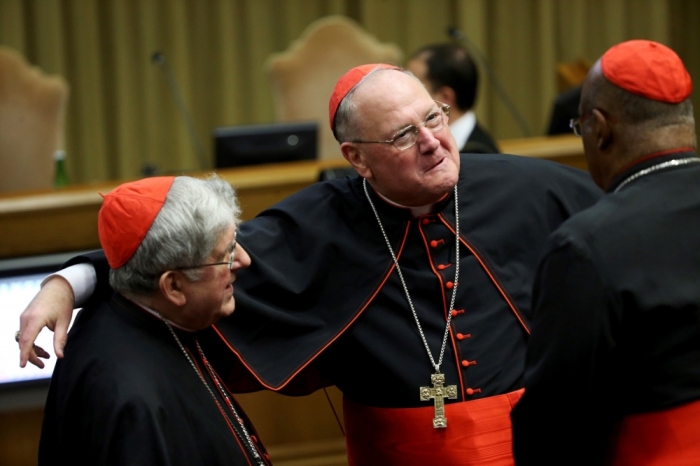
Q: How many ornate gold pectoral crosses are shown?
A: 1